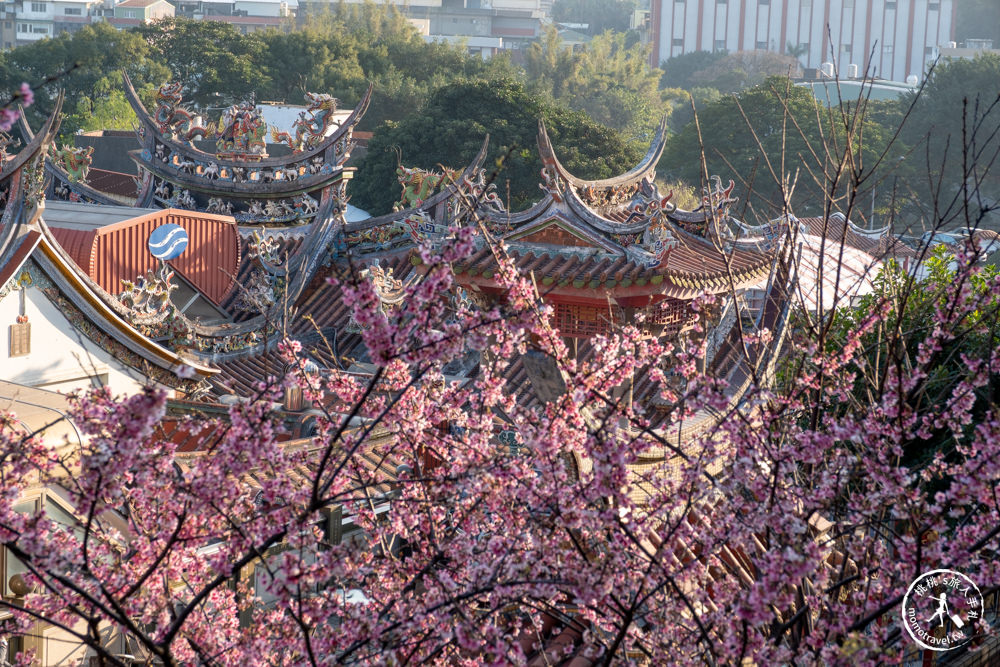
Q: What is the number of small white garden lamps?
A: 0